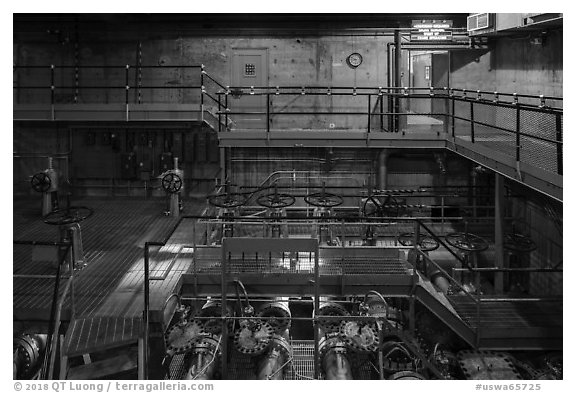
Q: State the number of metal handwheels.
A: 10